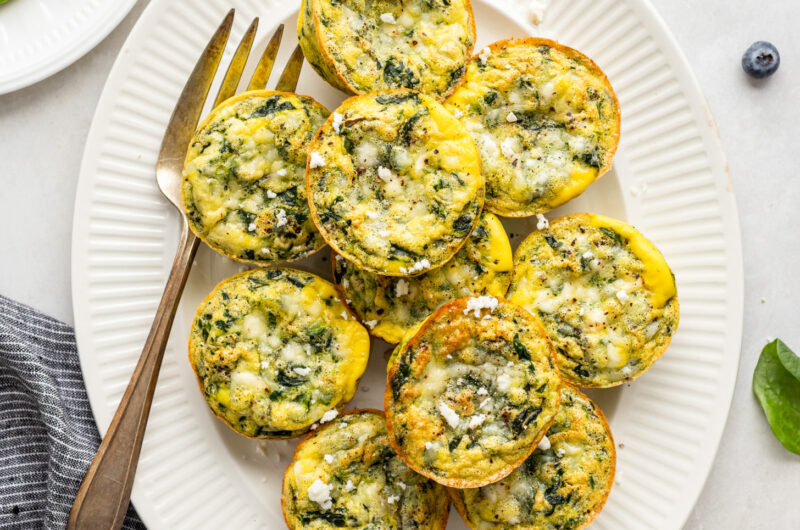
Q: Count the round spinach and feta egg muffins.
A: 10